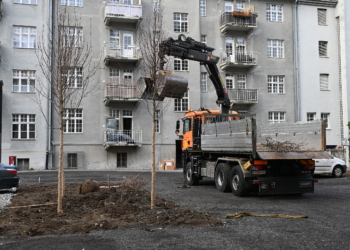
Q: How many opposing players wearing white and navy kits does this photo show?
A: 0